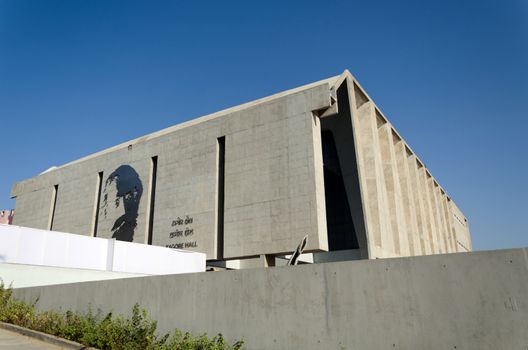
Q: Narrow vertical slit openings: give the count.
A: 4